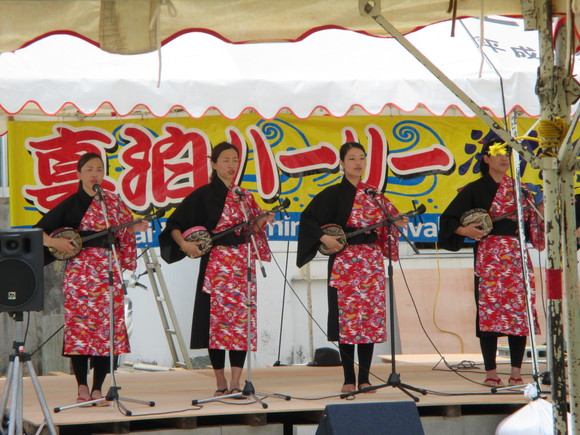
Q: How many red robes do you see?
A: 4